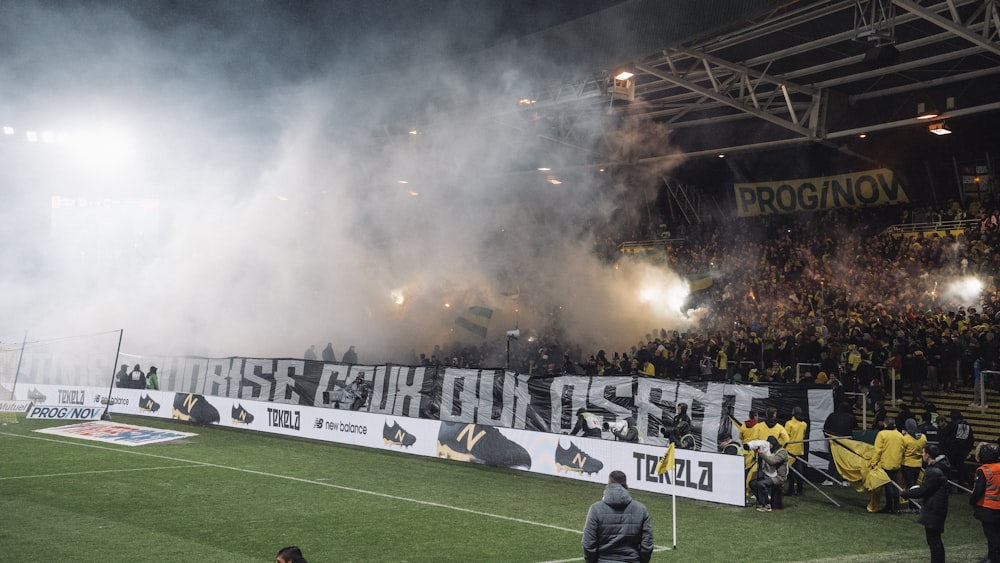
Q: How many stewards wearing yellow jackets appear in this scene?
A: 5